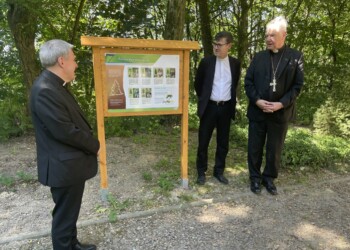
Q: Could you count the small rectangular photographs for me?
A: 6